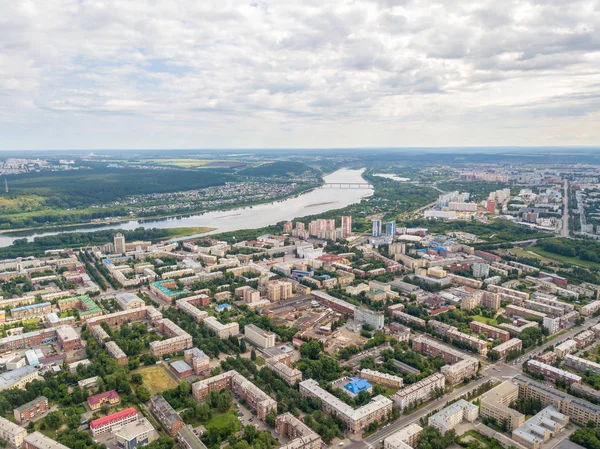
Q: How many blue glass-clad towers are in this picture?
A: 2